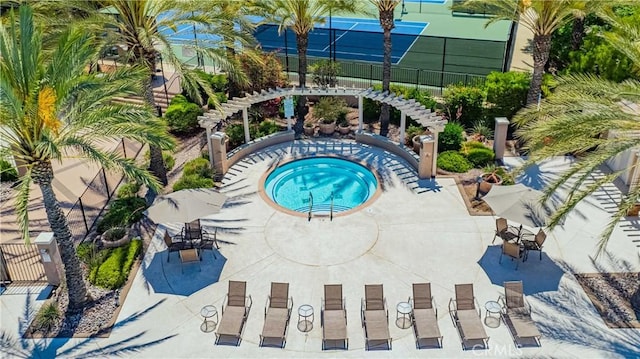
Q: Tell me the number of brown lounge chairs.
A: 7